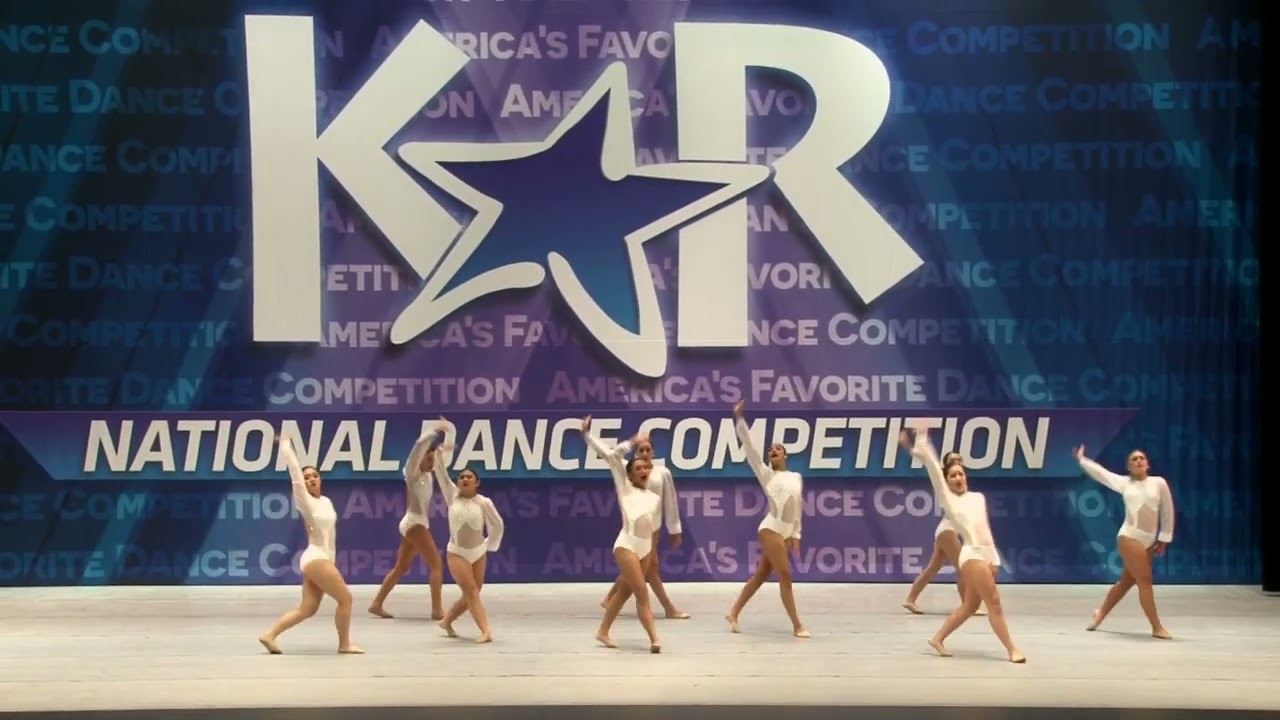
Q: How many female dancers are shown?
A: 9